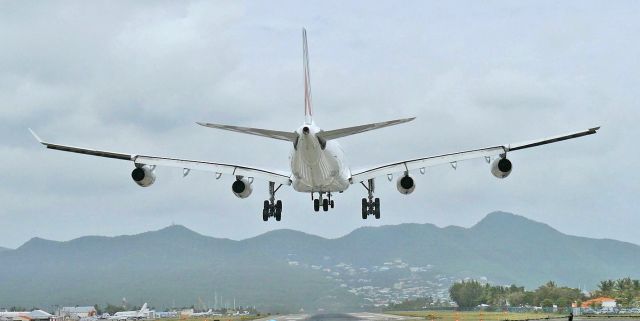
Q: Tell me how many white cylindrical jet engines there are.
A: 4